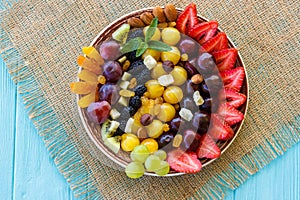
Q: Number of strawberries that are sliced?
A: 10